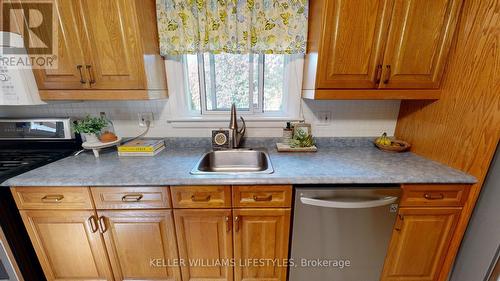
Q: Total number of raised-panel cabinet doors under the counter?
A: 5